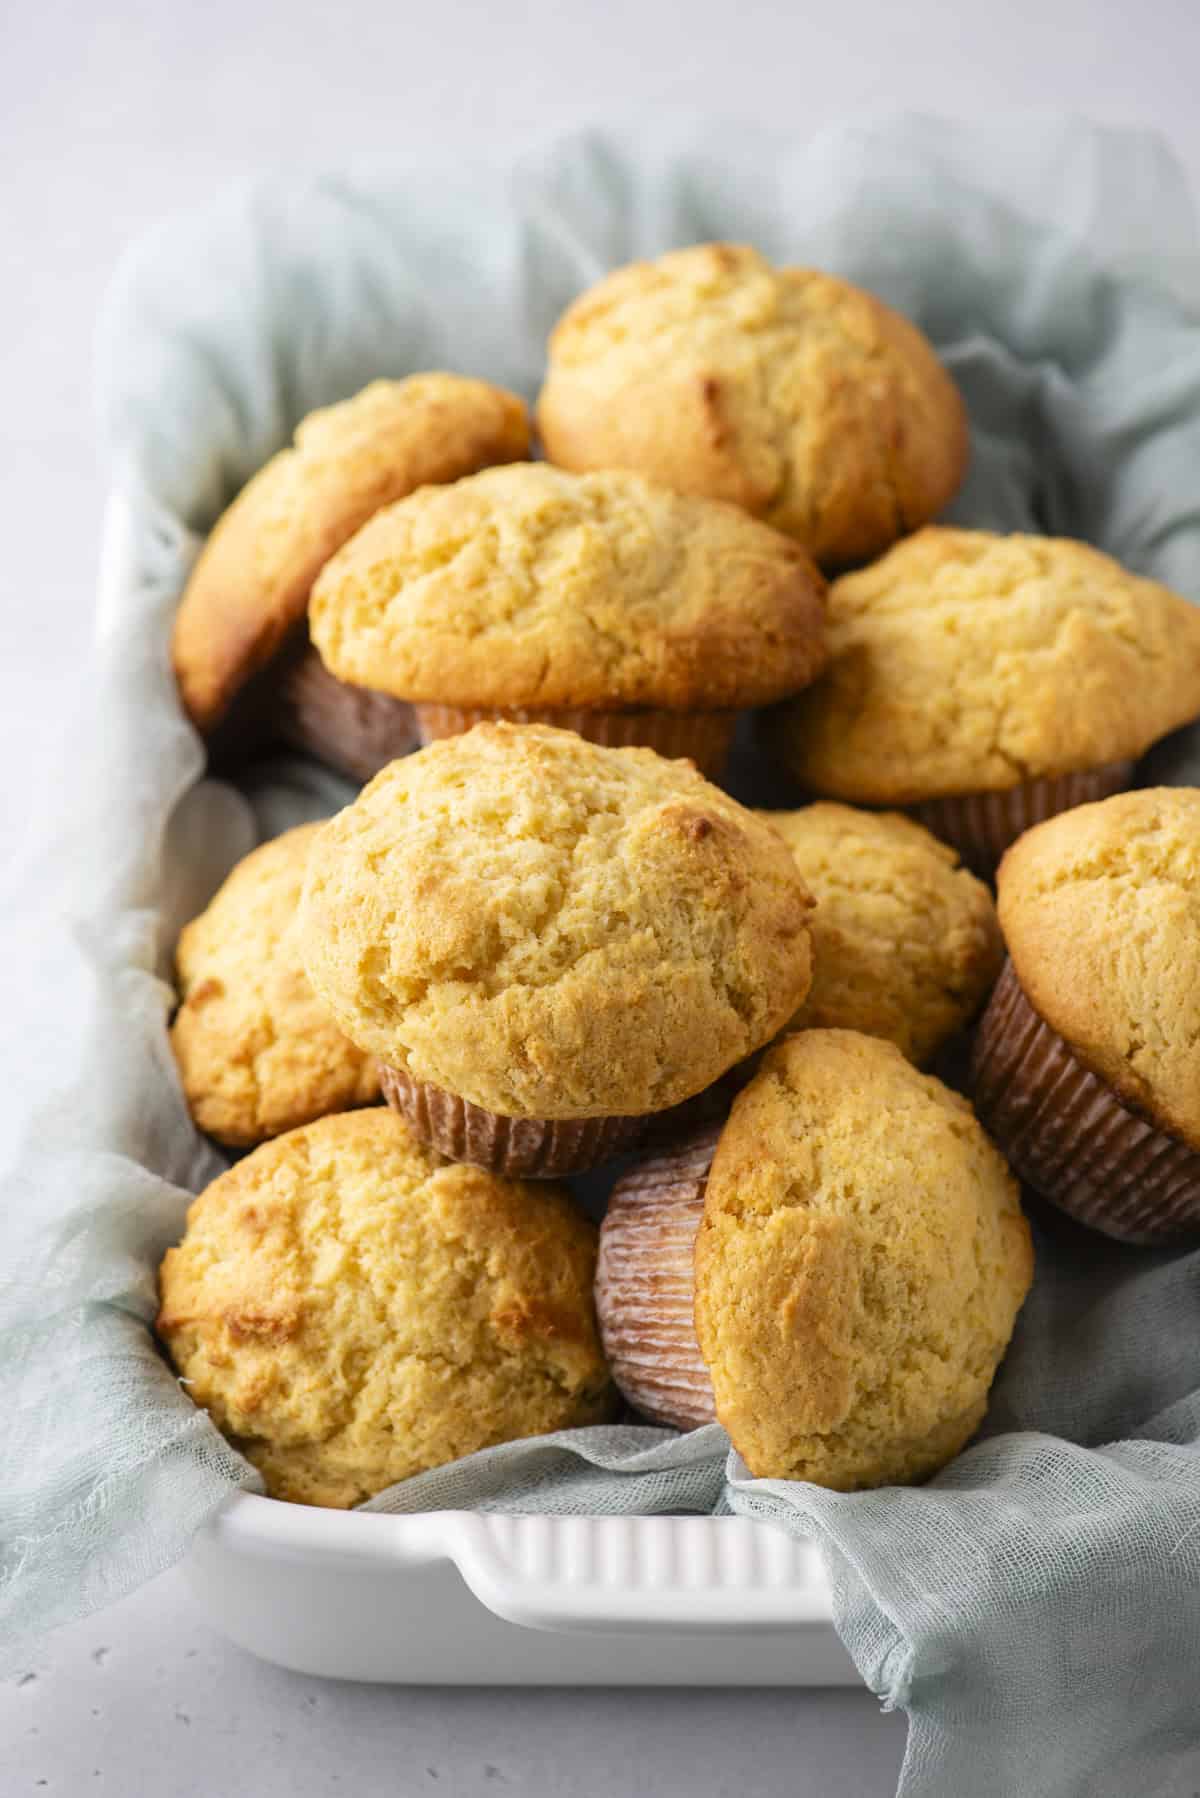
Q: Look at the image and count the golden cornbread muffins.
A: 10